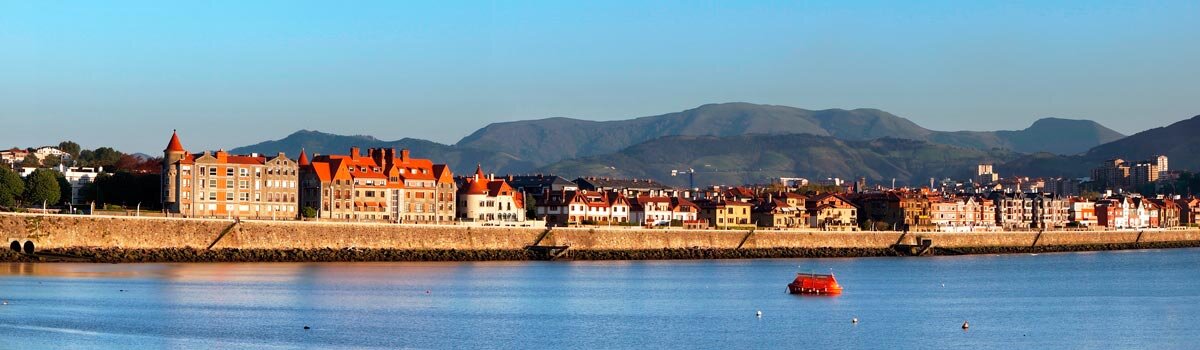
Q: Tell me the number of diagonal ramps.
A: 6